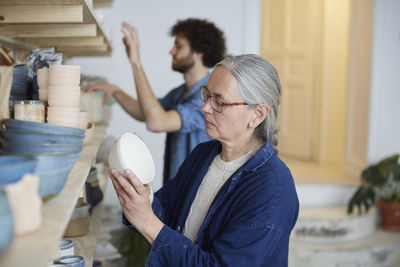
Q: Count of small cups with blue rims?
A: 2